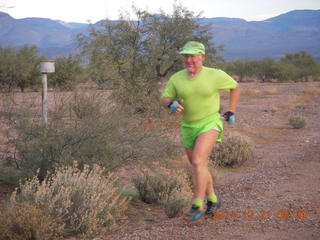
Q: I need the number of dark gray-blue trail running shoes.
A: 2